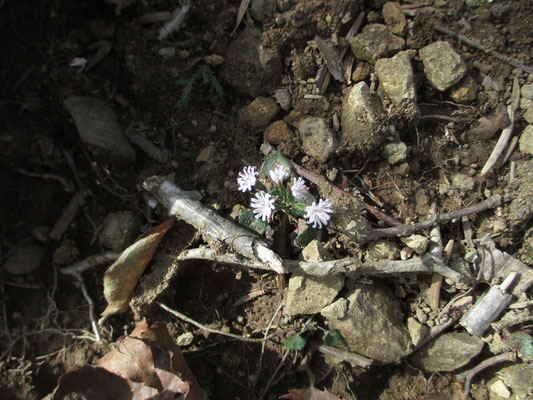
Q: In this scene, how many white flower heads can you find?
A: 5